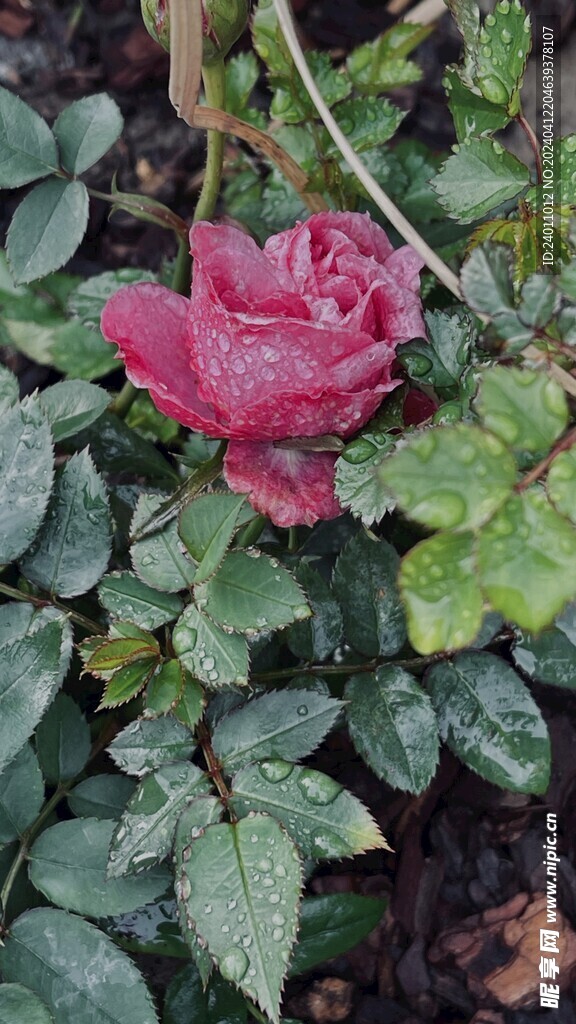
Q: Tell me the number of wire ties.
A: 0